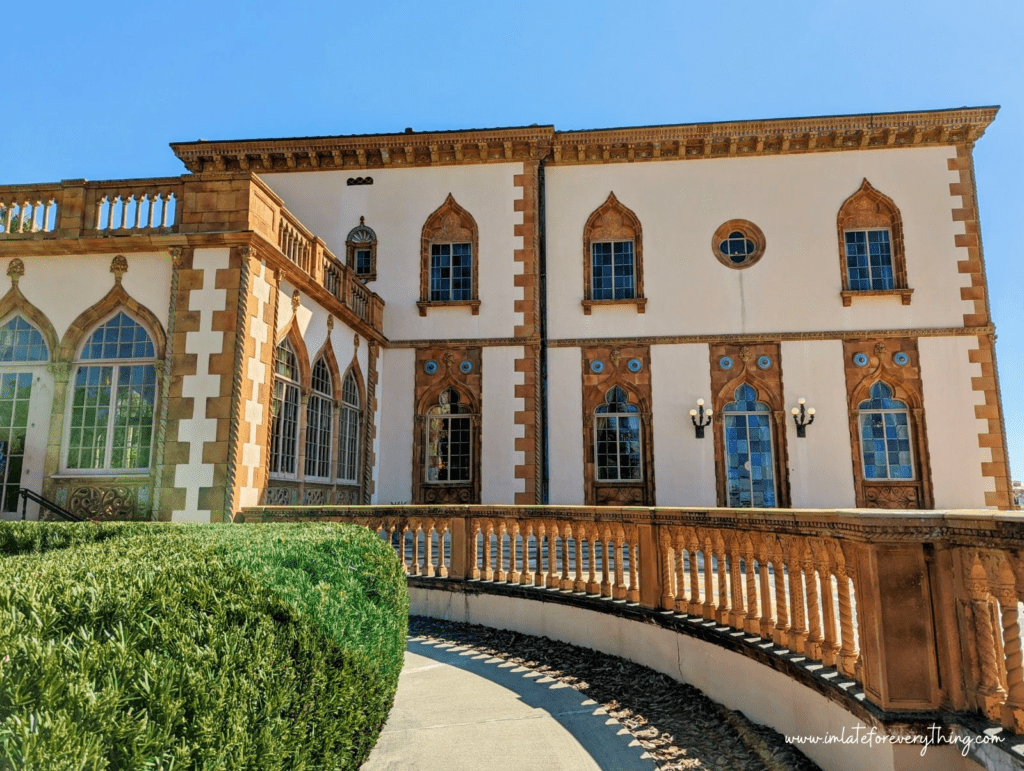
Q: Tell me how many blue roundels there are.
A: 8